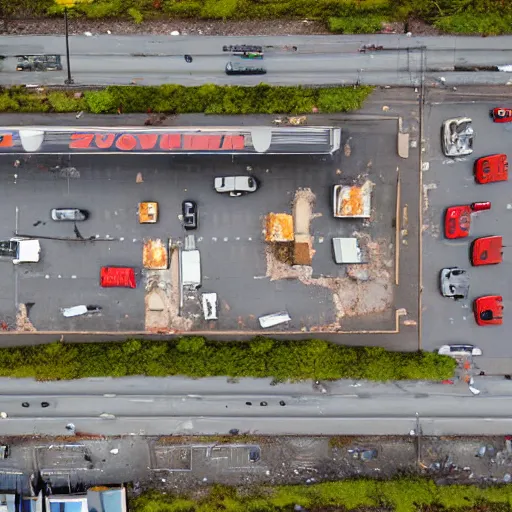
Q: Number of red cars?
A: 6